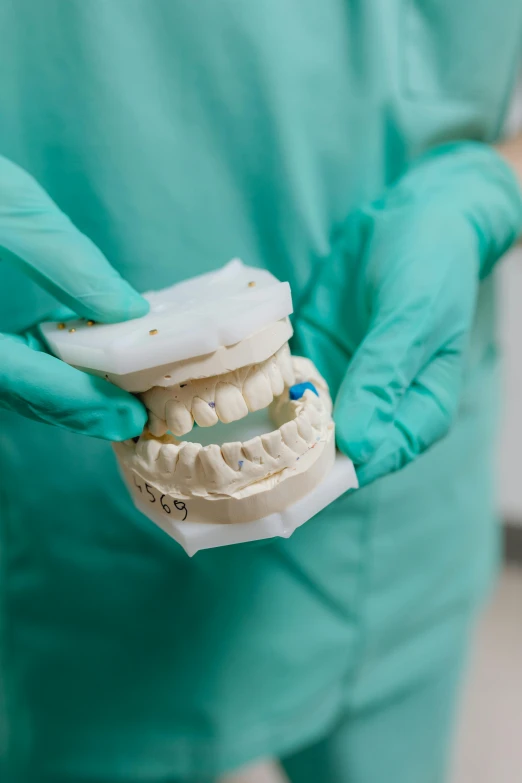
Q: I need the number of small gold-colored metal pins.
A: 5